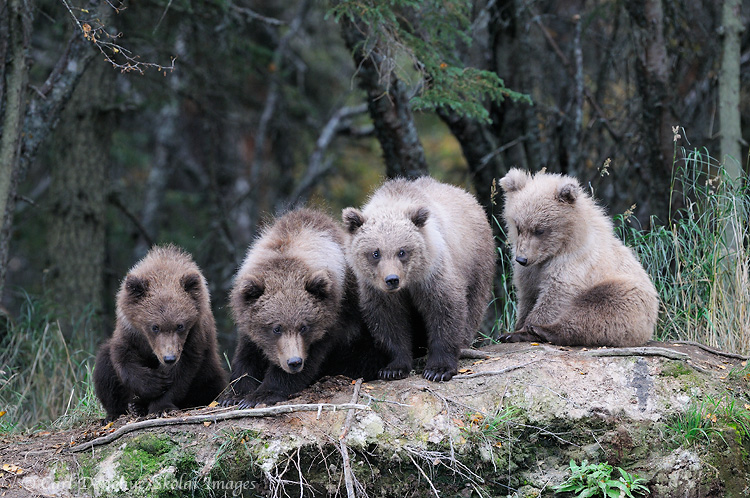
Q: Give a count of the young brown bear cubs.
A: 4